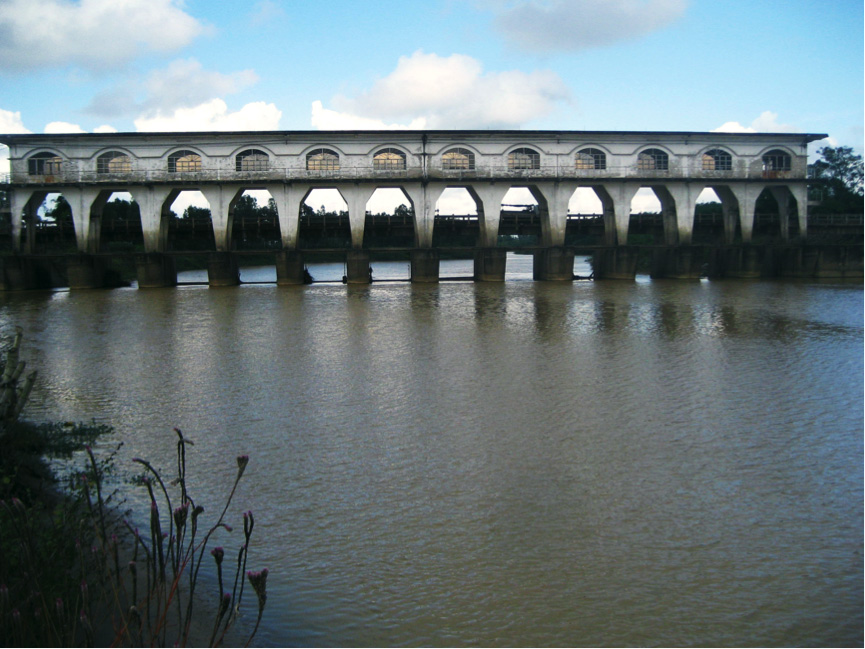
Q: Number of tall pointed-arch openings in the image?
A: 12